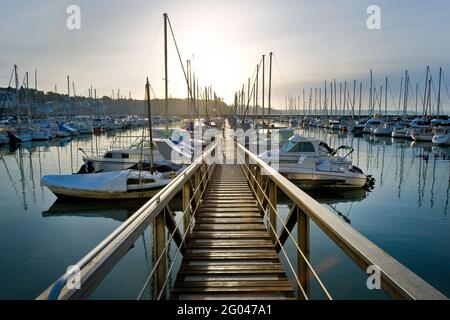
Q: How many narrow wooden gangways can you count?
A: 1